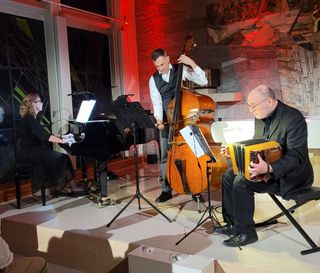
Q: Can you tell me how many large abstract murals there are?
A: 1